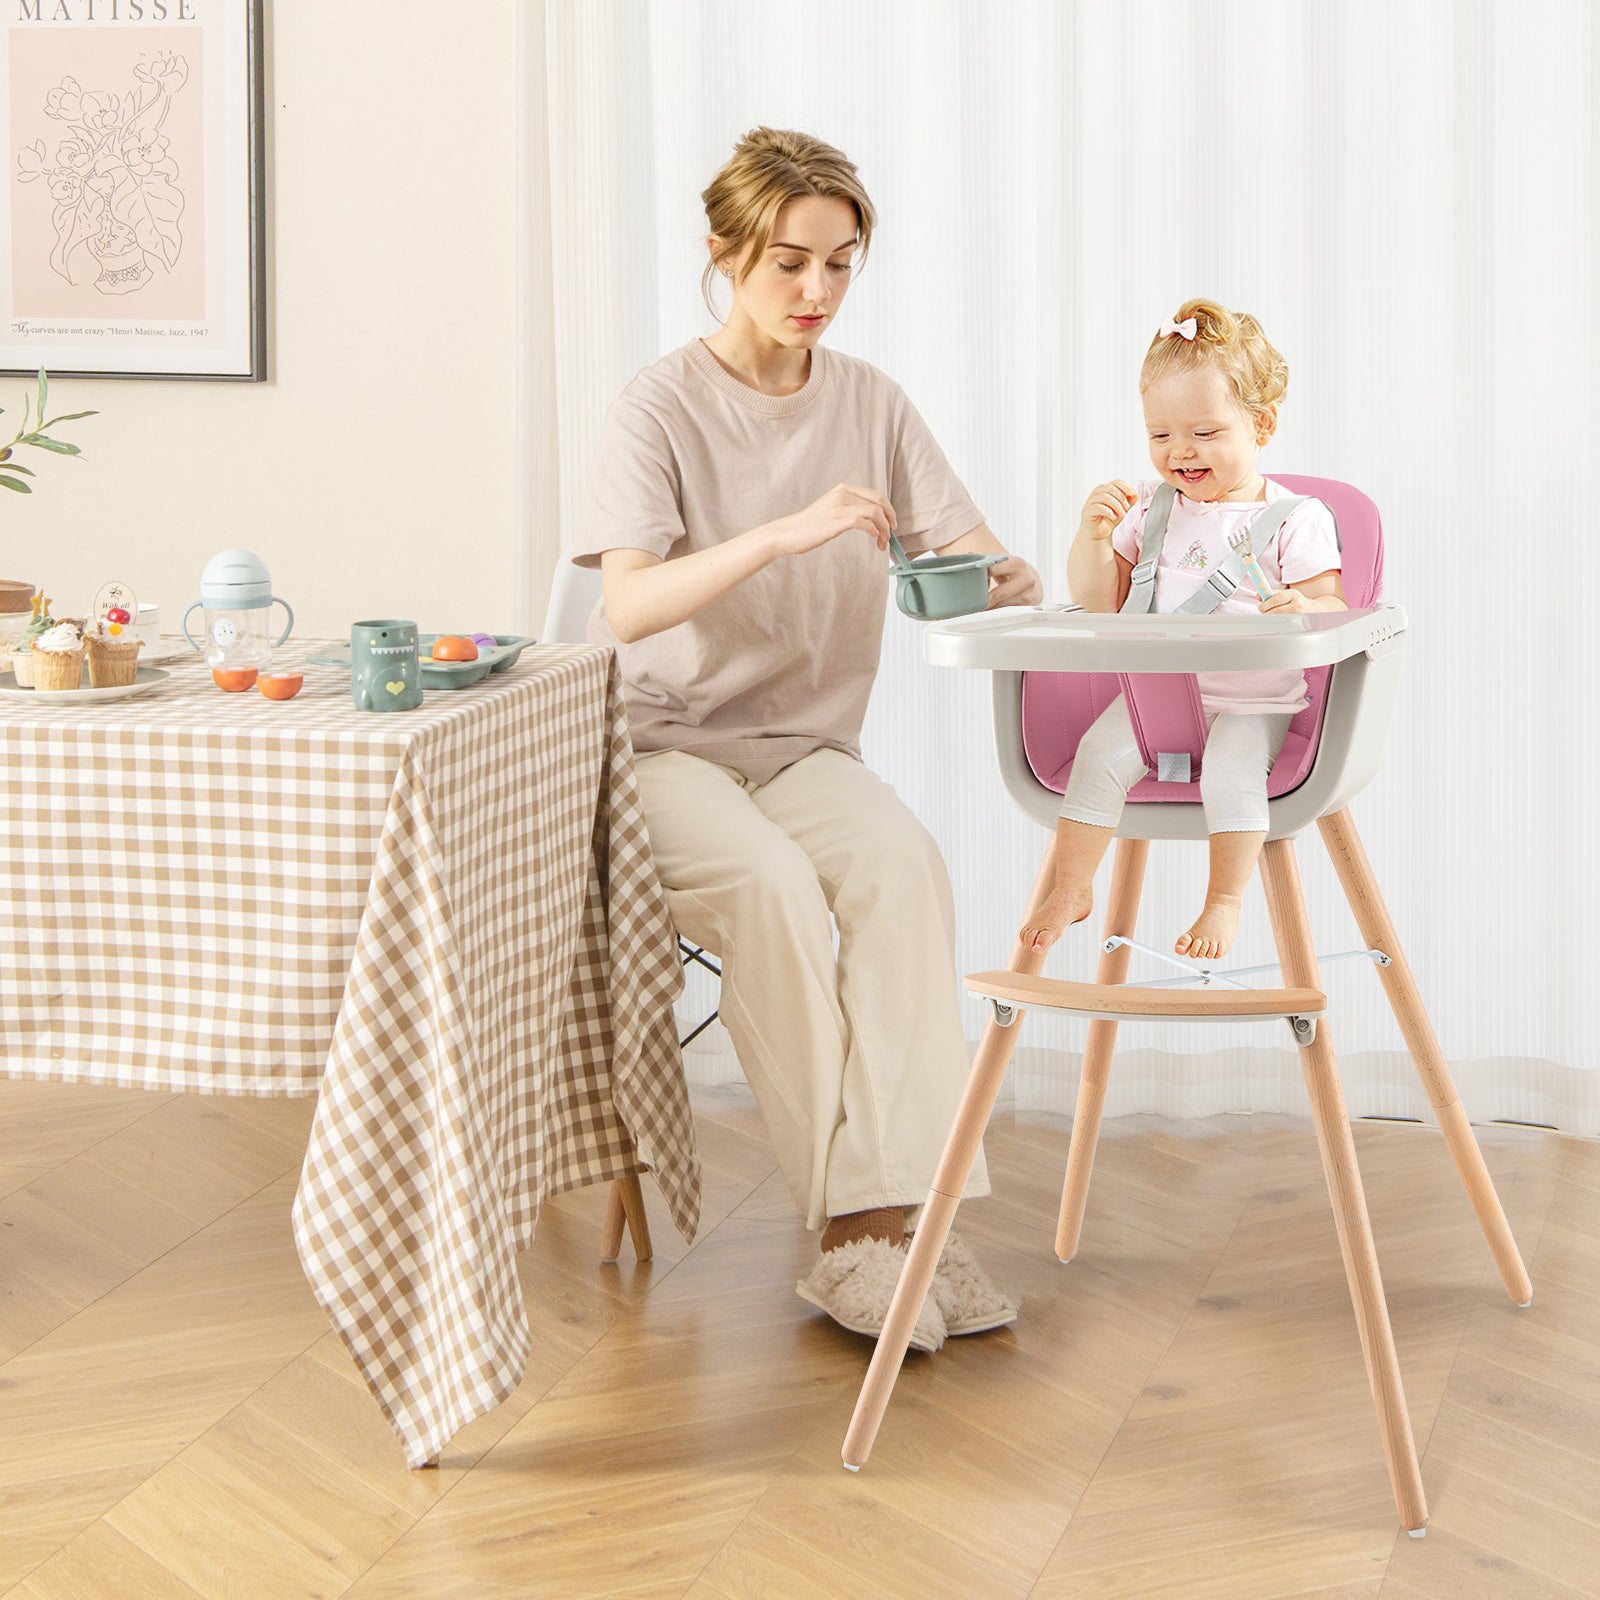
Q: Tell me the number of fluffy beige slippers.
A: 2